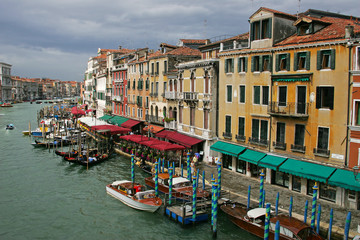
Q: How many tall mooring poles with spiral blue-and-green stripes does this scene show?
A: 11